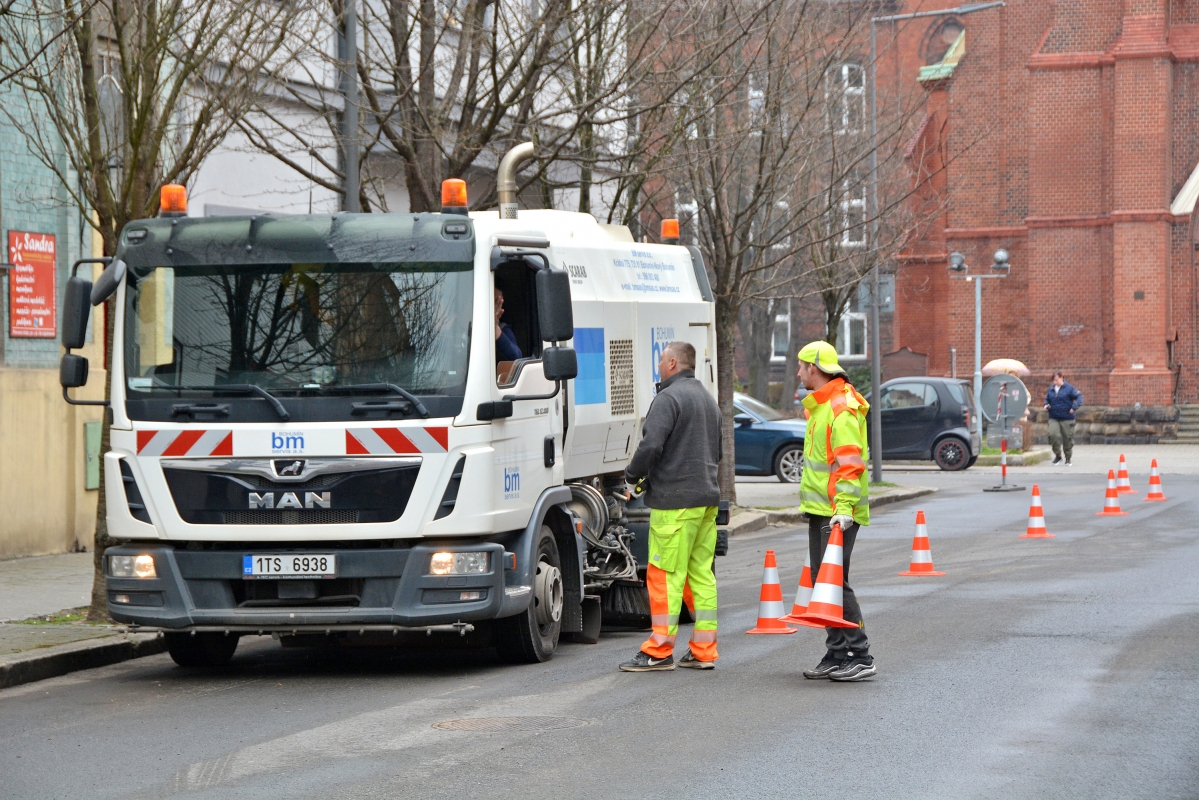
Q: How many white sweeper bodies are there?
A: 1